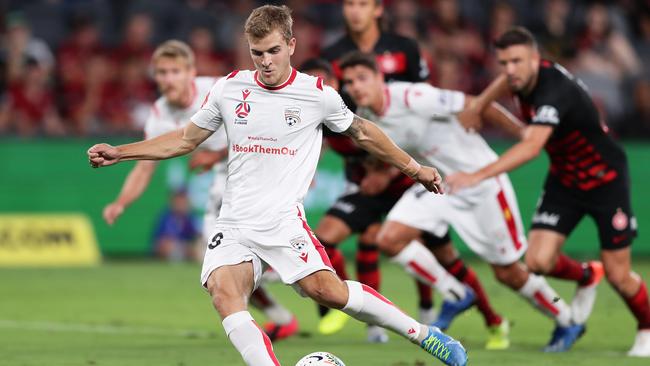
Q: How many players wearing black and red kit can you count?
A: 3